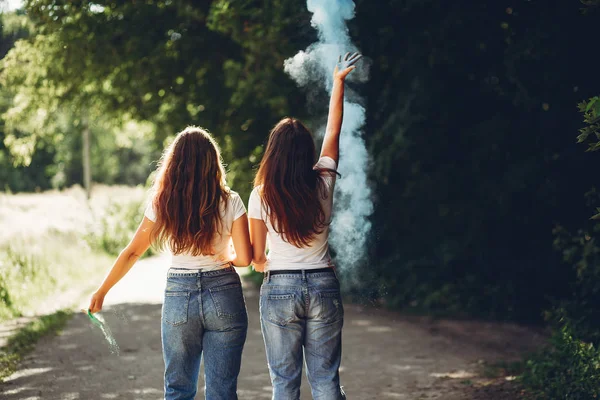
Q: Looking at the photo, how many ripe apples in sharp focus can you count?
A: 0